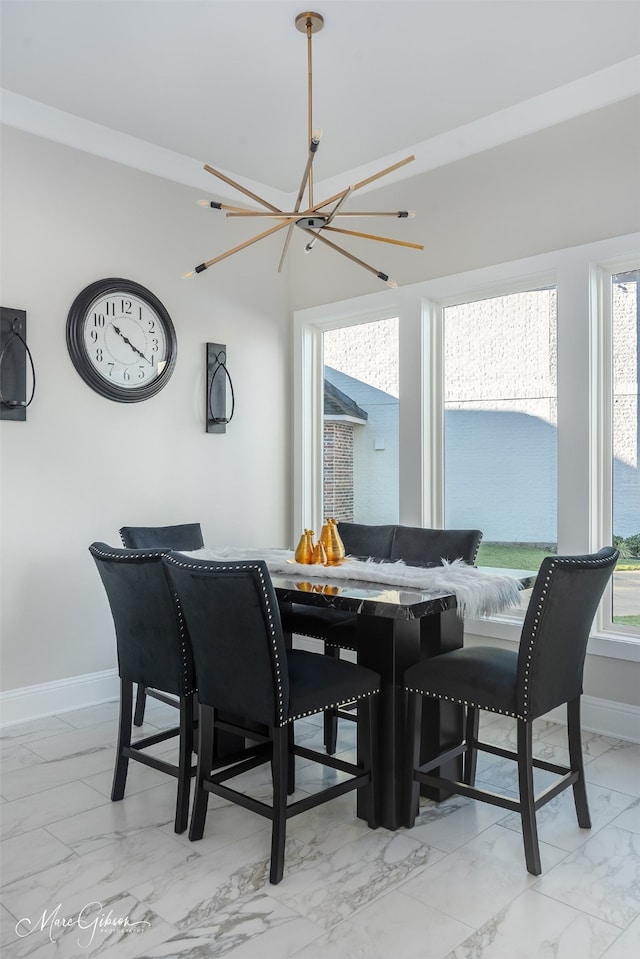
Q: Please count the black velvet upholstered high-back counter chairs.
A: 6